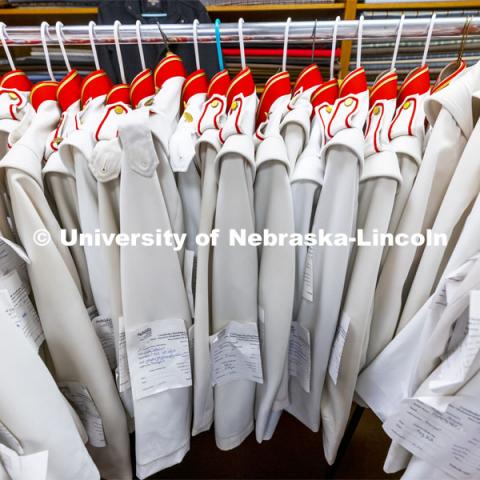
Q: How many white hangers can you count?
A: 13